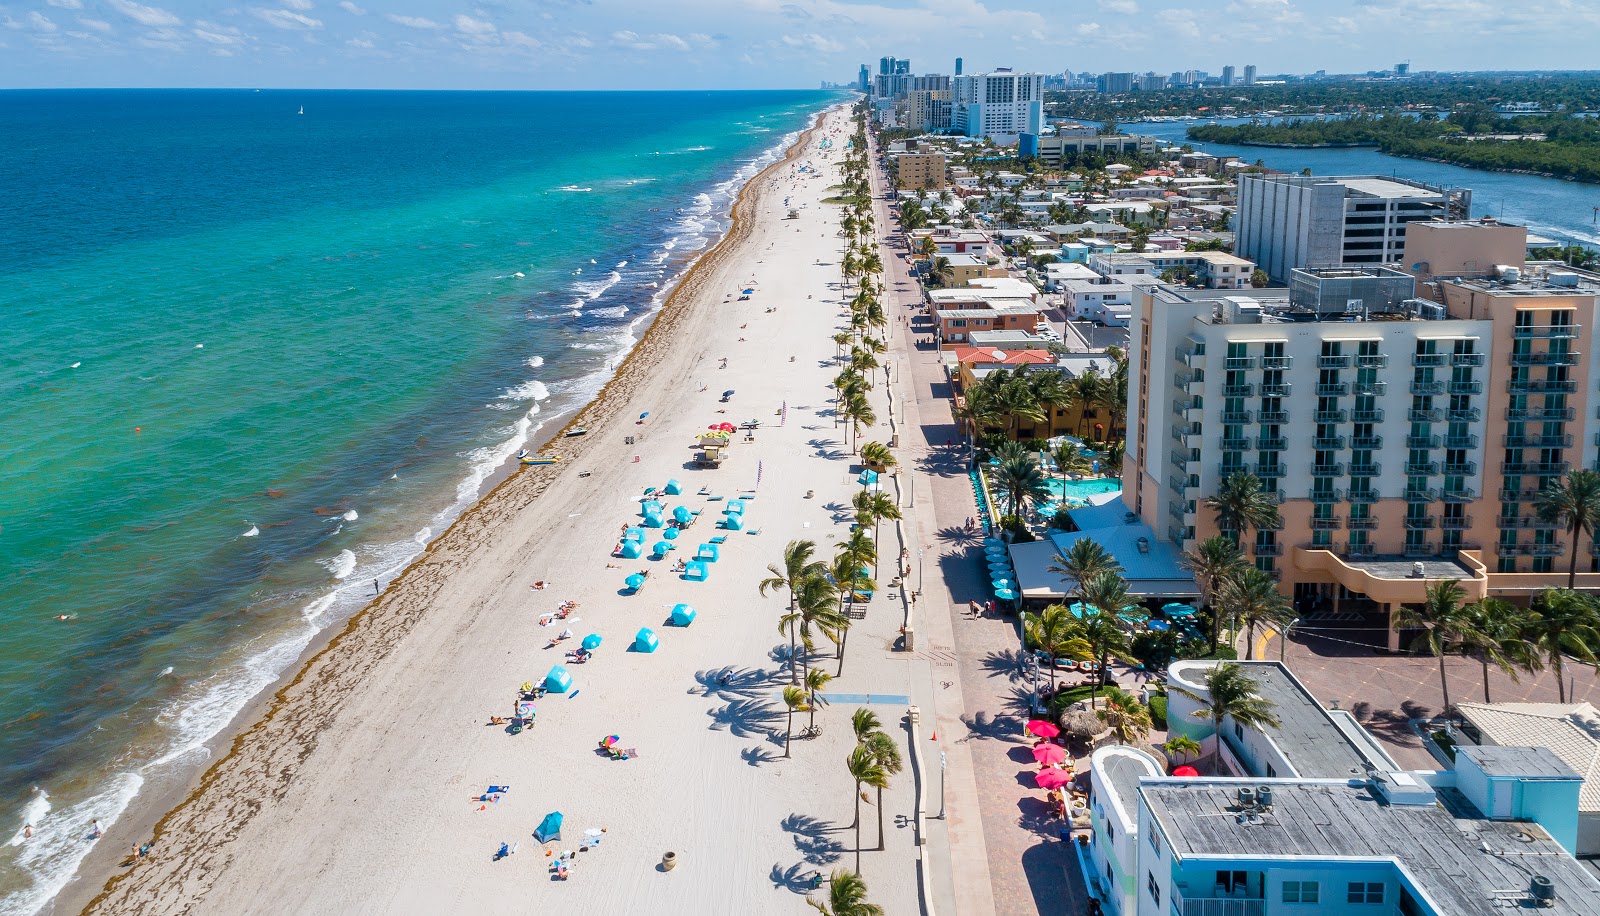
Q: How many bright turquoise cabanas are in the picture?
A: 12